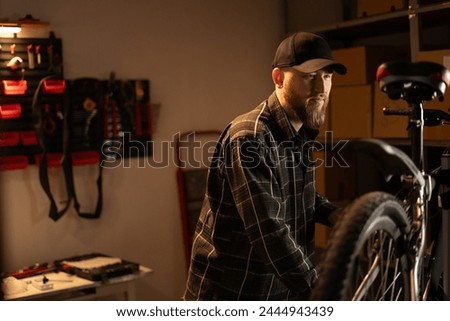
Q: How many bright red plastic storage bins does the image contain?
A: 8